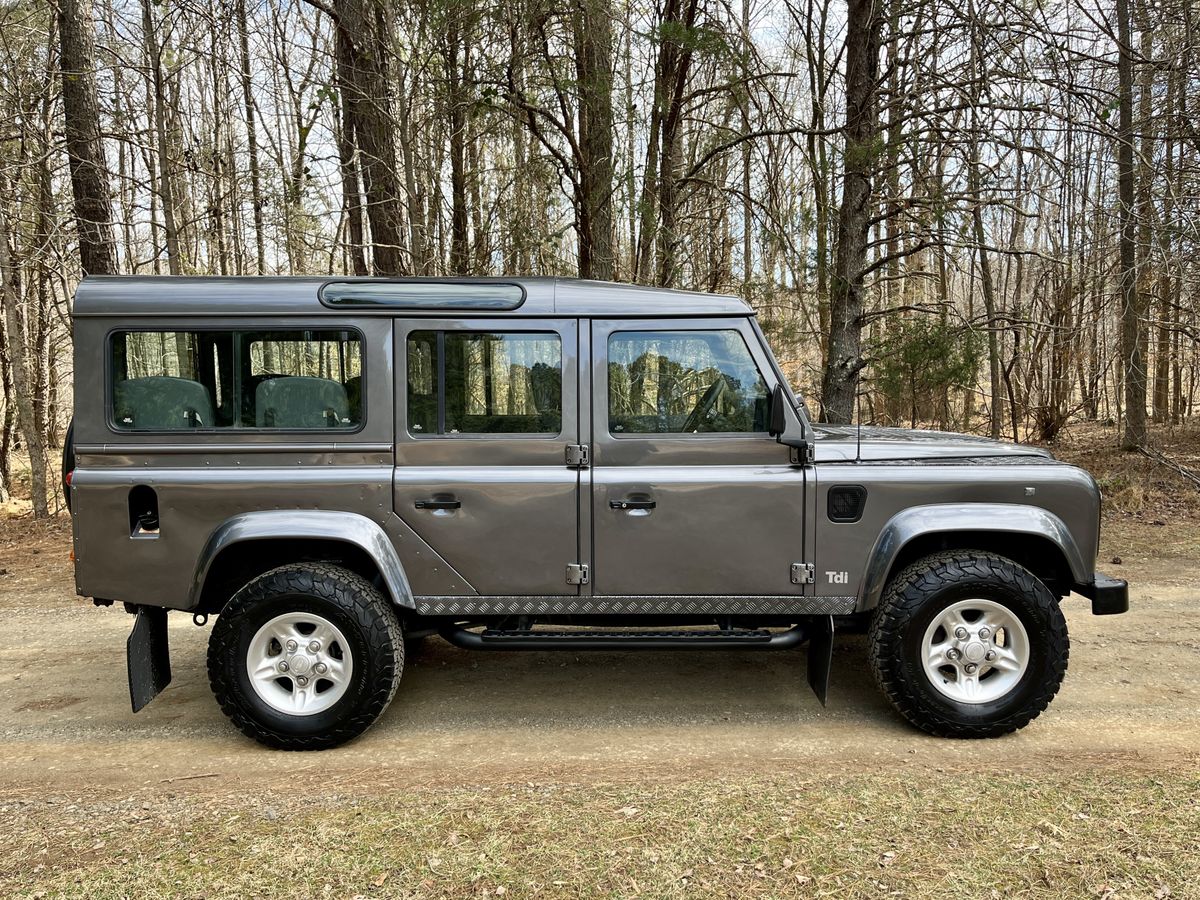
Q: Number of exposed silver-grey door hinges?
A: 4